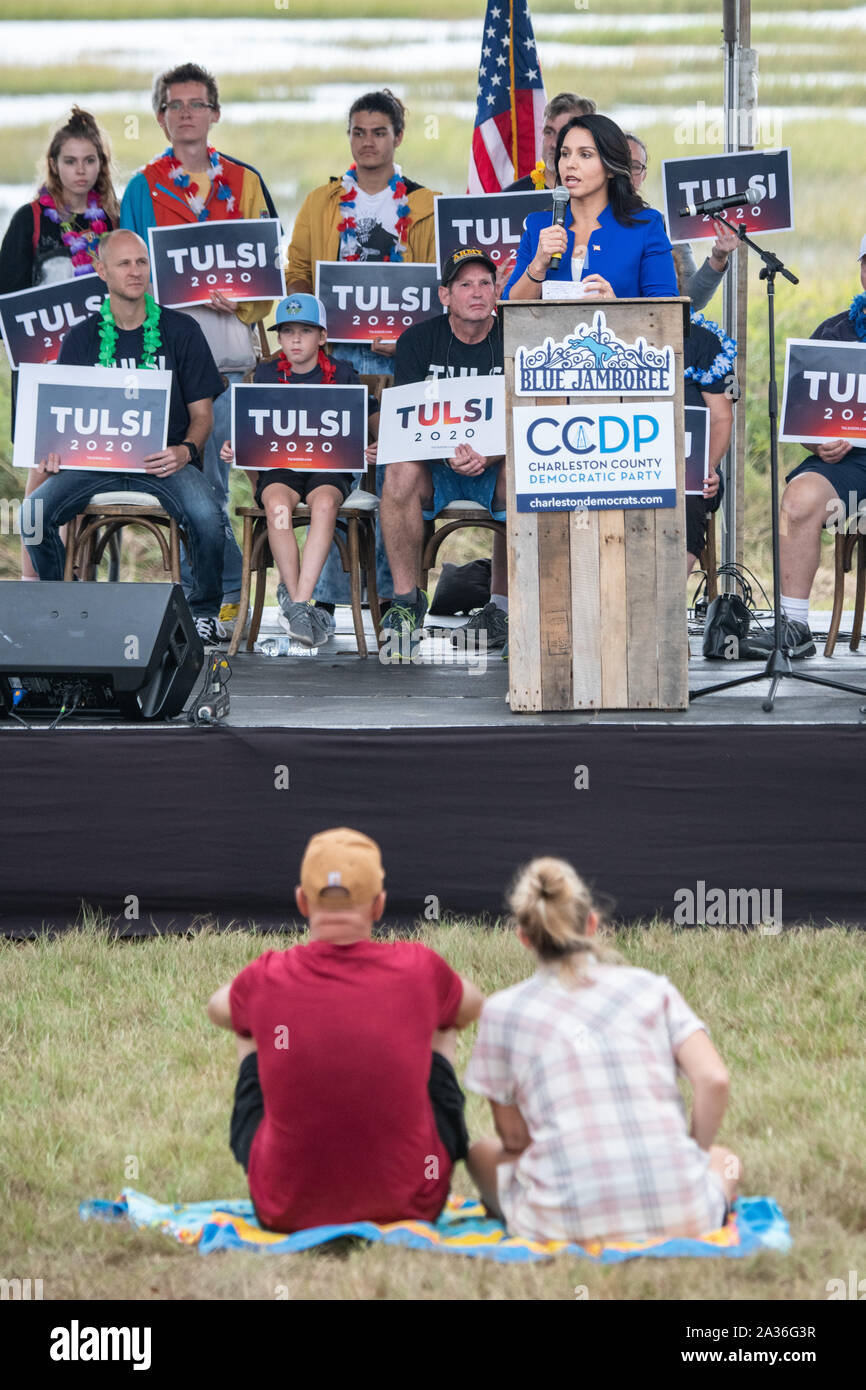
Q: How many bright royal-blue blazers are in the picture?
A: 1